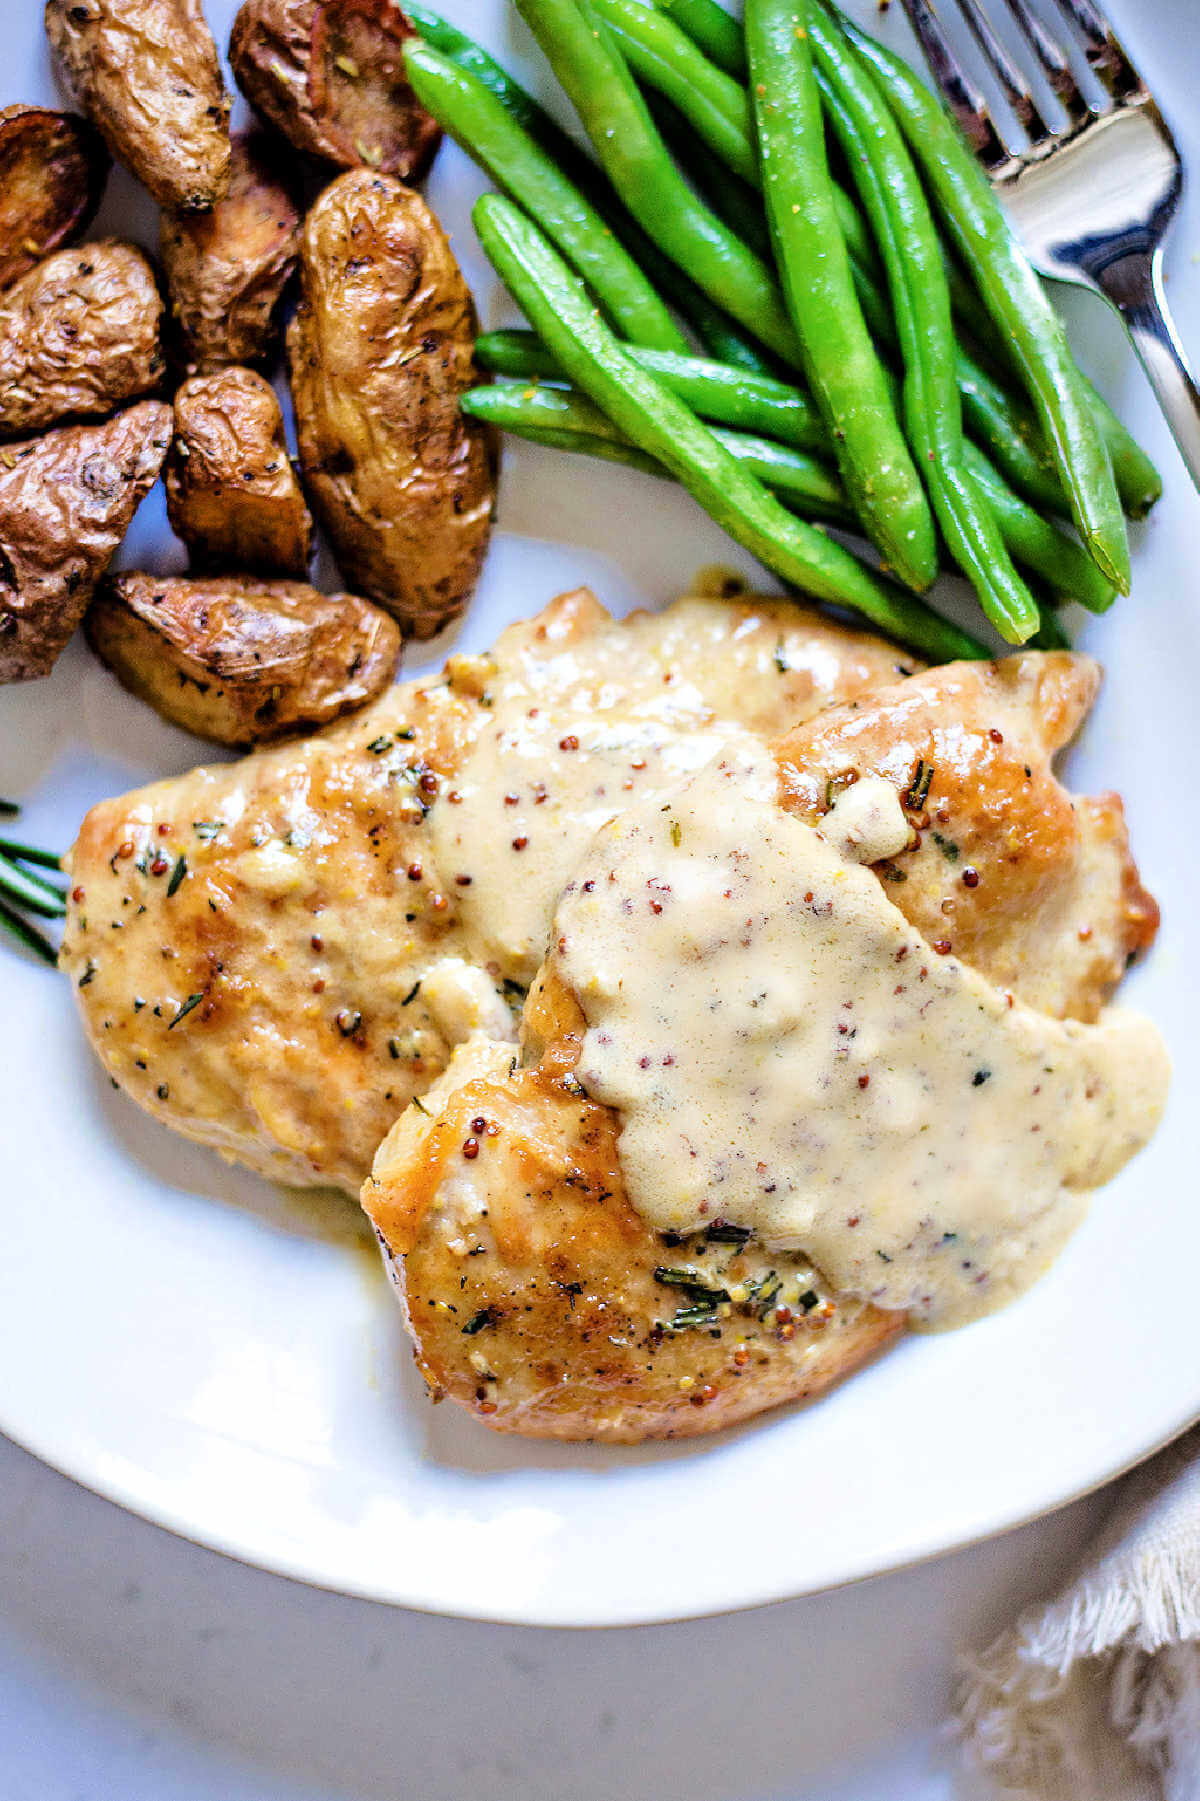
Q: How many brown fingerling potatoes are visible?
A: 9